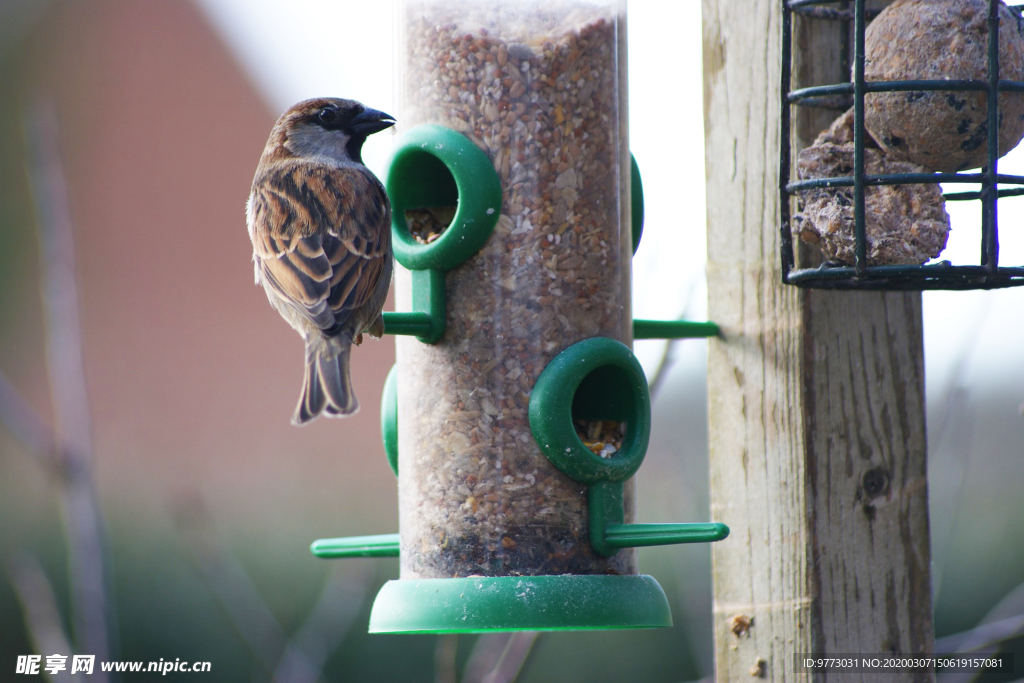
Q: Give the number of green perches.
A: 4